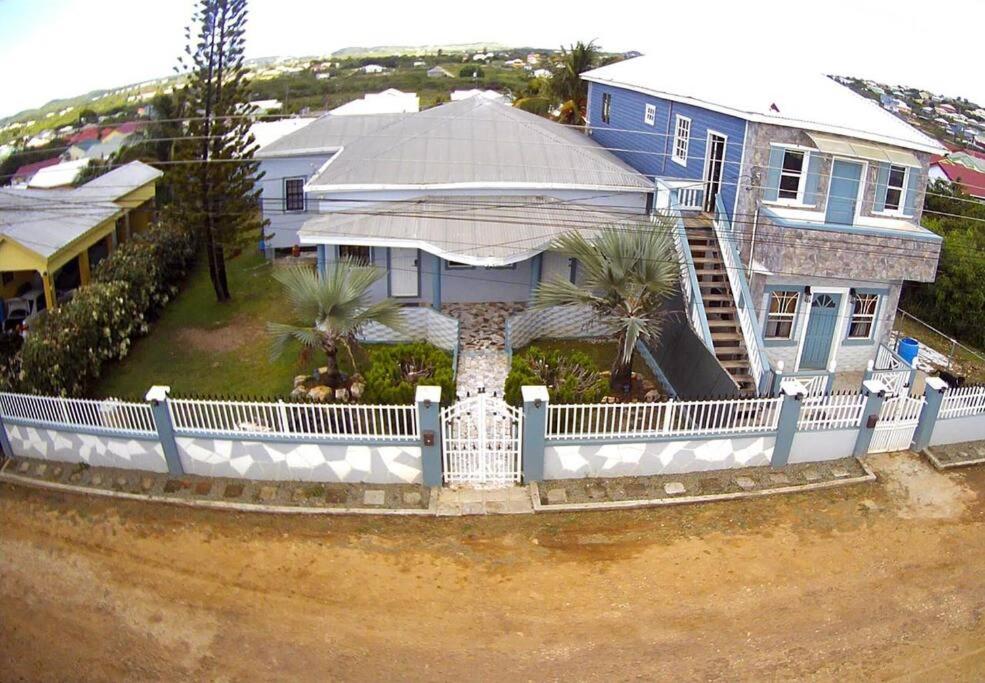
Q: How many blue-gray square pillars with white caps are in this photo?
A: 6